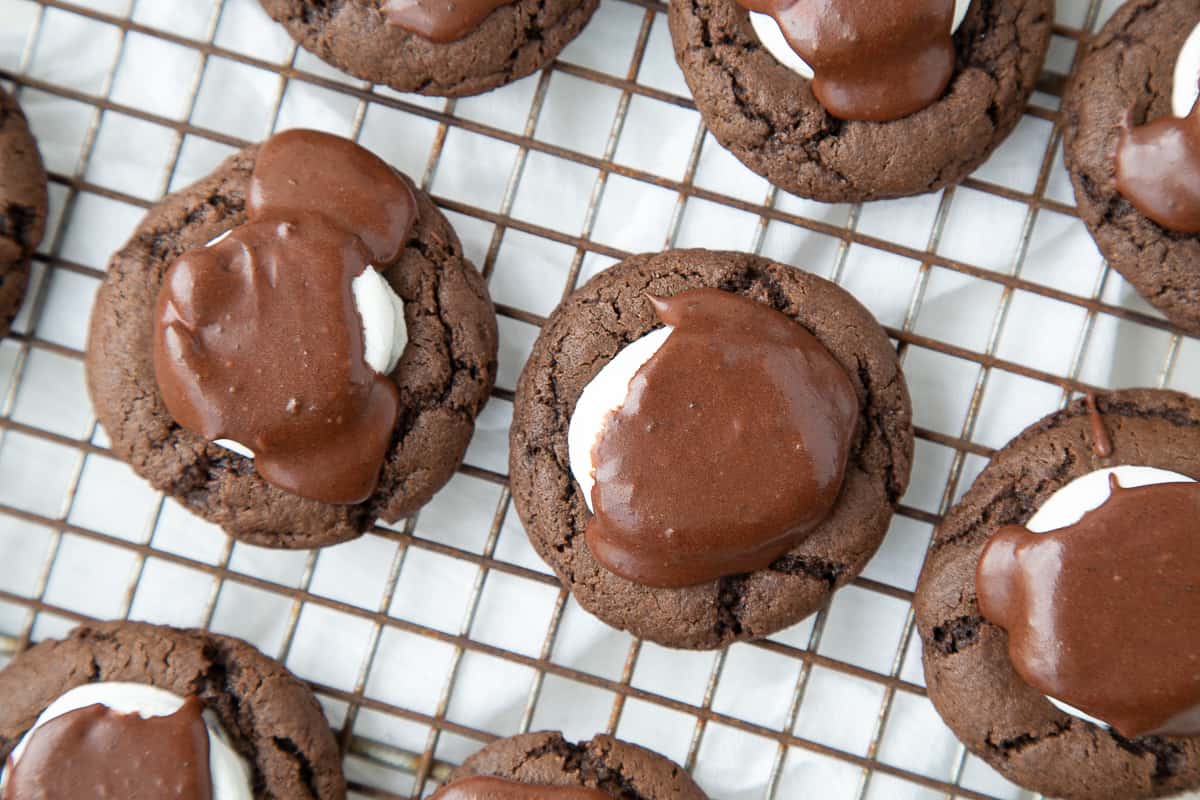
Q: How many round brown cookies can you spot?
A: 9